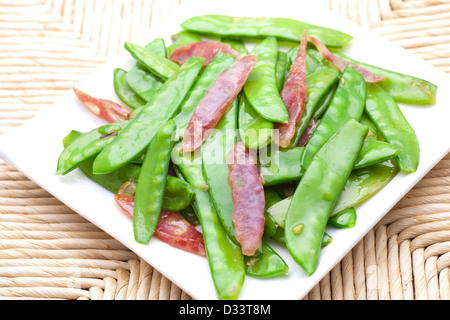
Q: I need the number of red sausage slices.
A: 7